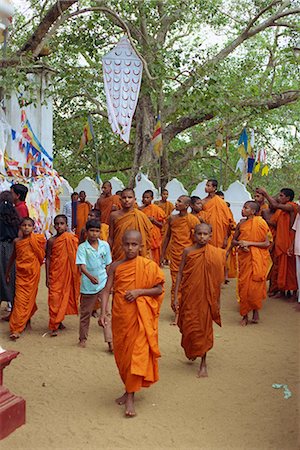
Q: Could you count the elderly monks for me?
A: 0